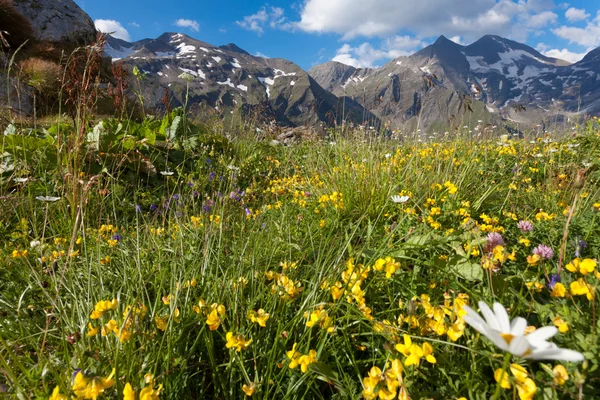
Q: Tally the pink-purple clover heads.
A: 3